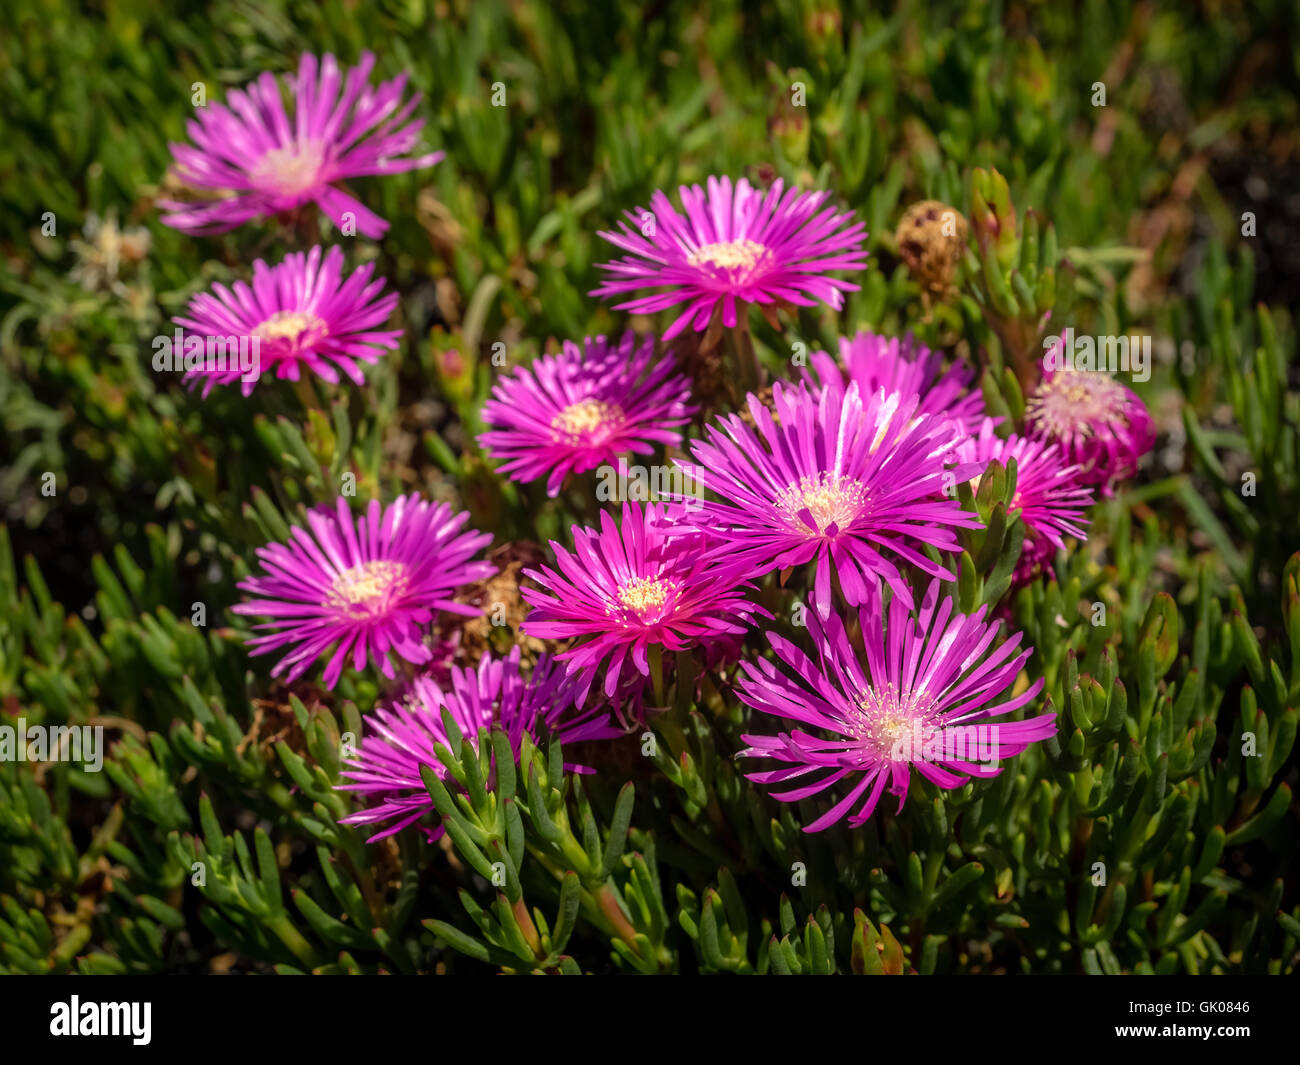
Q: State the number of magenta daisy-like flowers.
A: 12